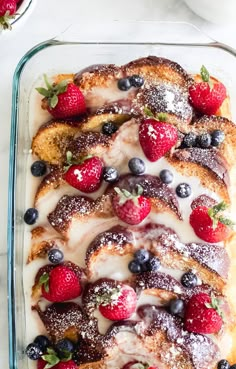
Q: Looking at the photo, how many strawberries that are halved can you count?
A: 0